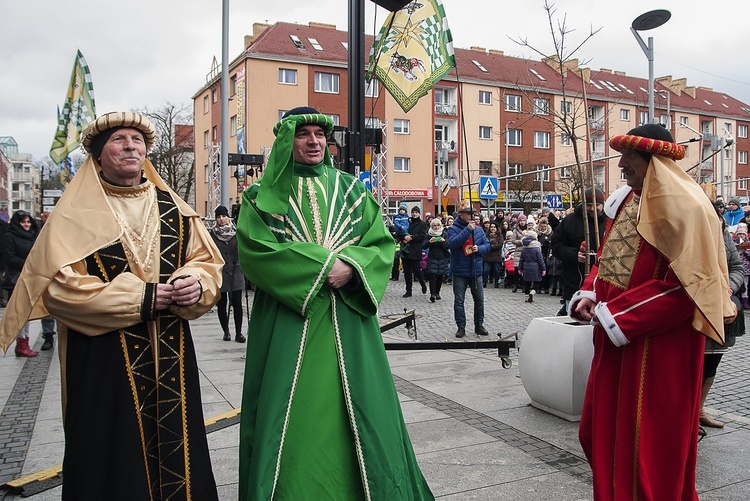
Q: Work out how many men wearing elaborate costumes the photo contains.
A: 3